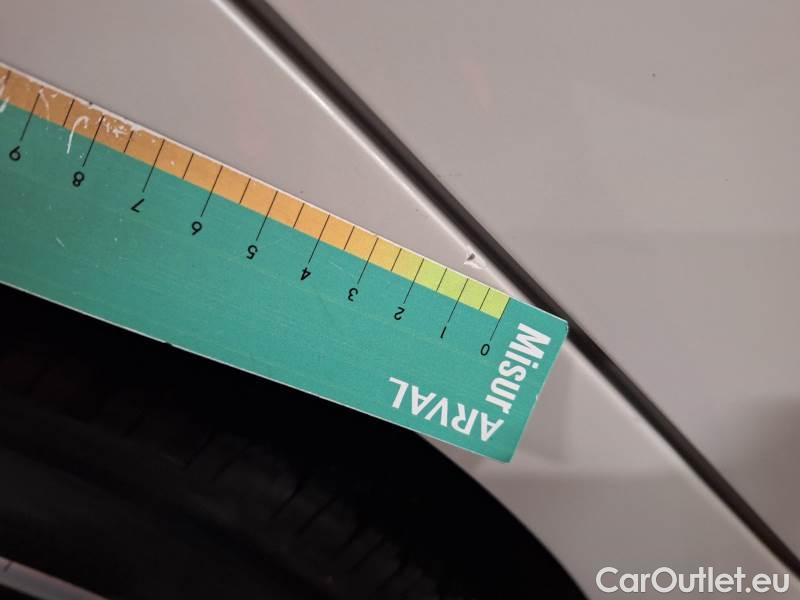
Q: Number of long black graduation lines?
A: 10